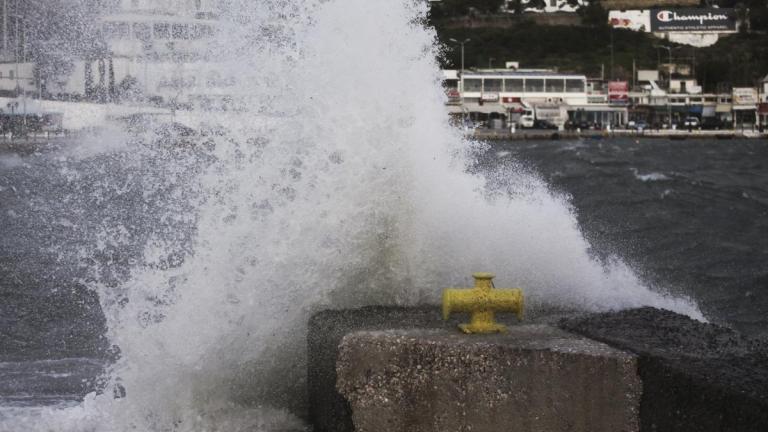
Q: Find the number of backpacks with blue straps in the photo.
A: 0